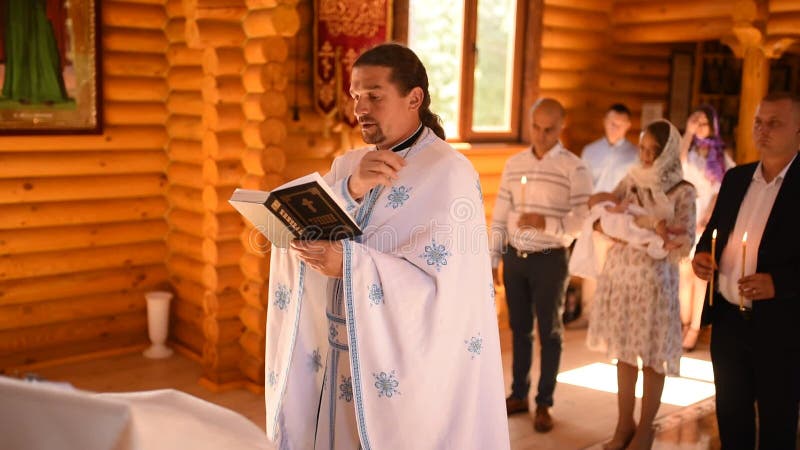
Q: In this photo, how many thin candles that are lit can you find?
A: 3